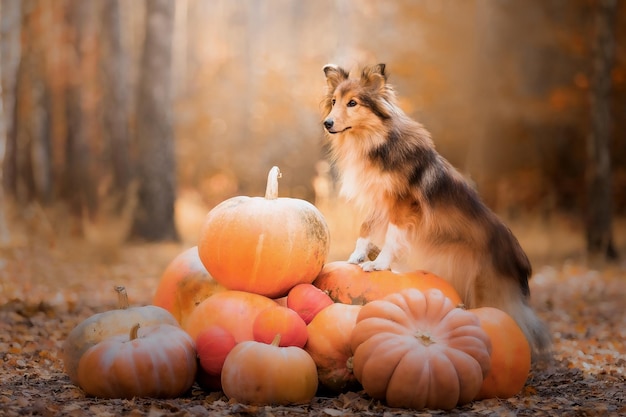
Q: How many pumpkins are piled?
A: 13